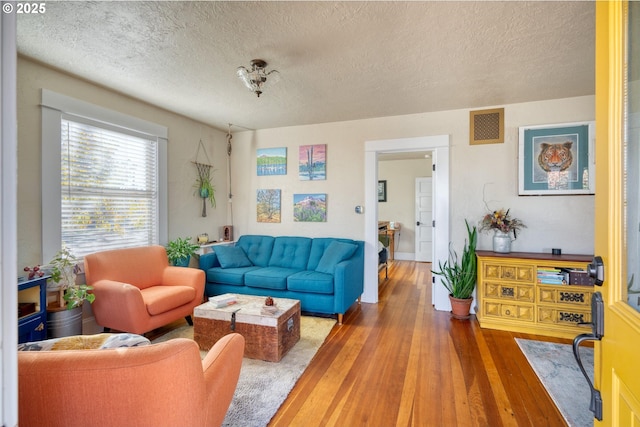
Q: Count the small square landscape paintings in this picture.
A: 4